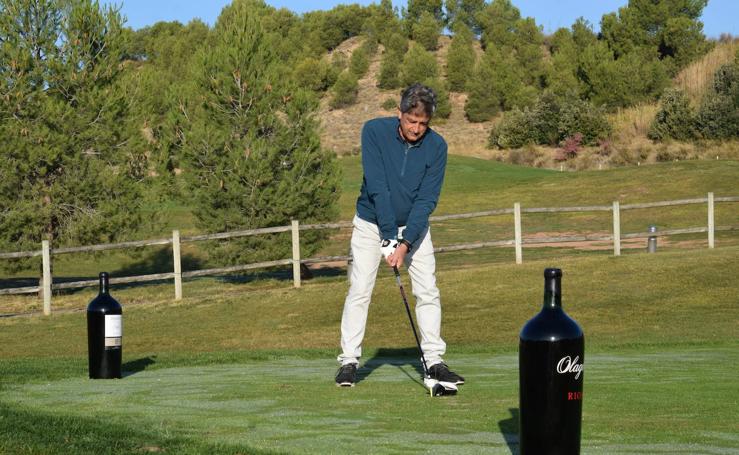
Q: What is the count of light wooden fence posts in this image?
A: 6